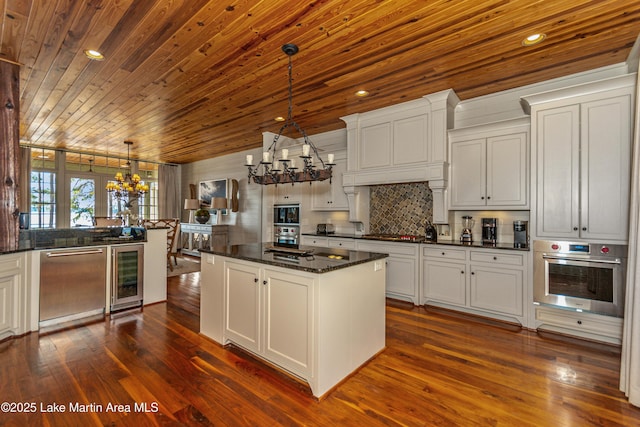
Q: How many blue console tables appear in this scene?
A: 1